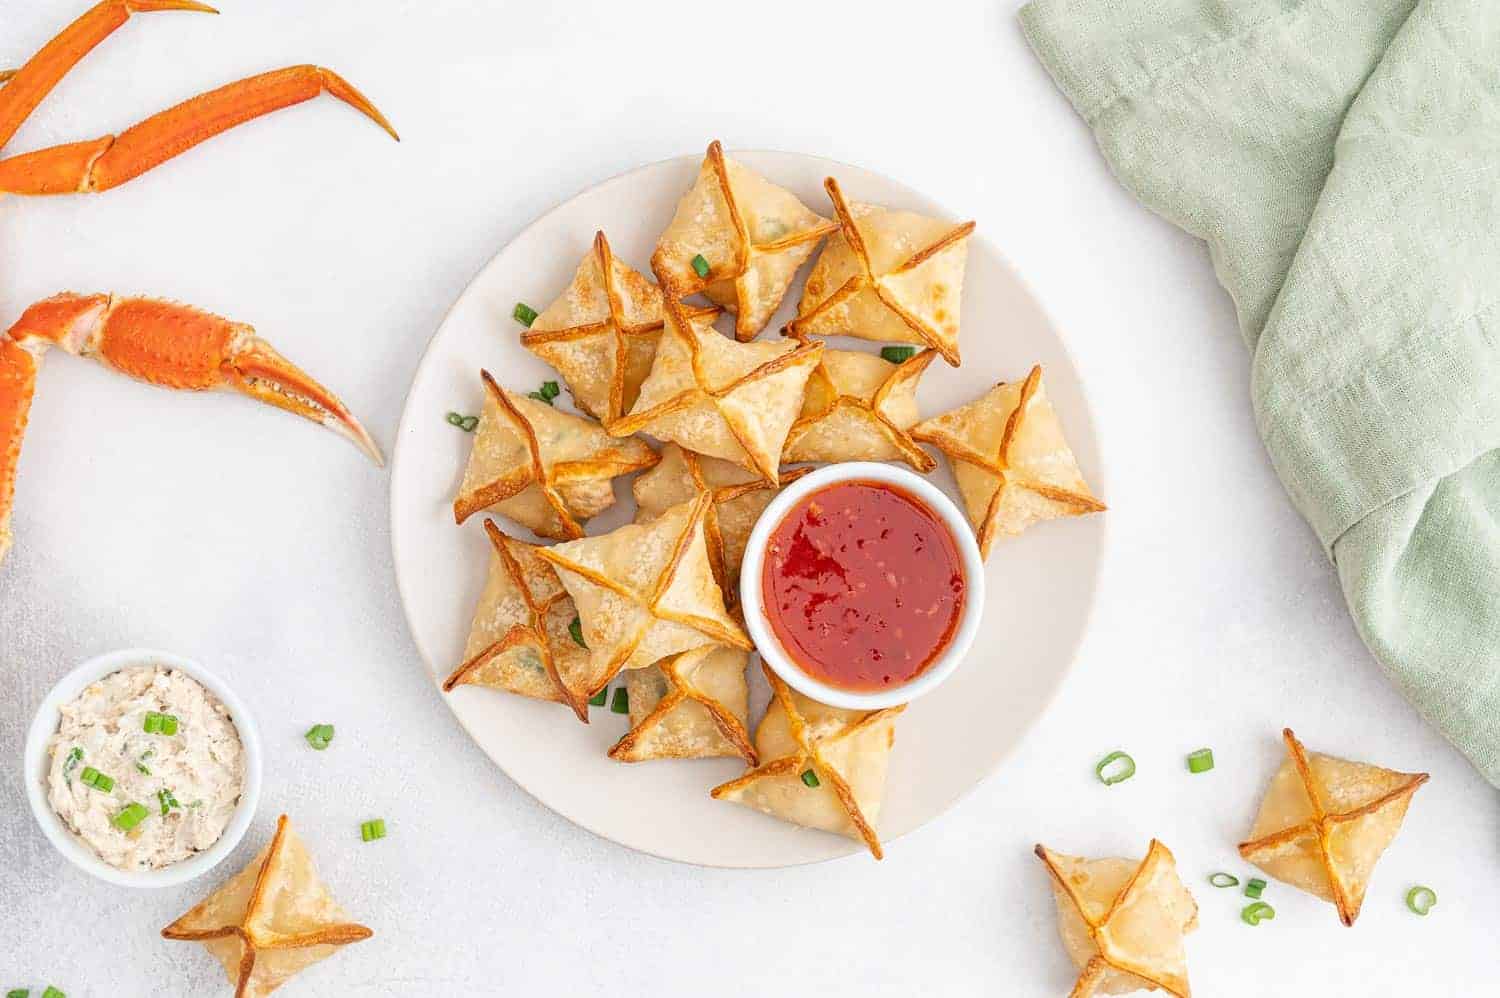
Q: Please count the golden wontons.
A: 15